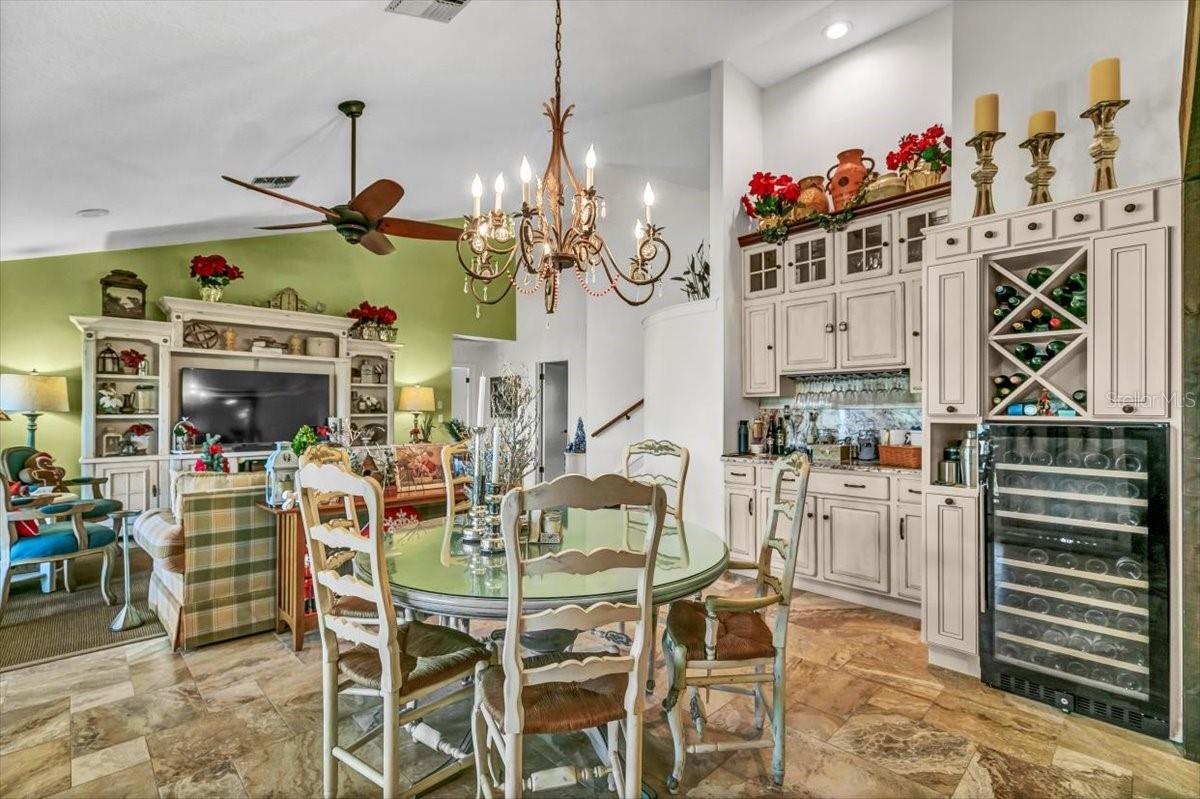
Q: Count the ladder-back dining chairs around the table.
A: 6